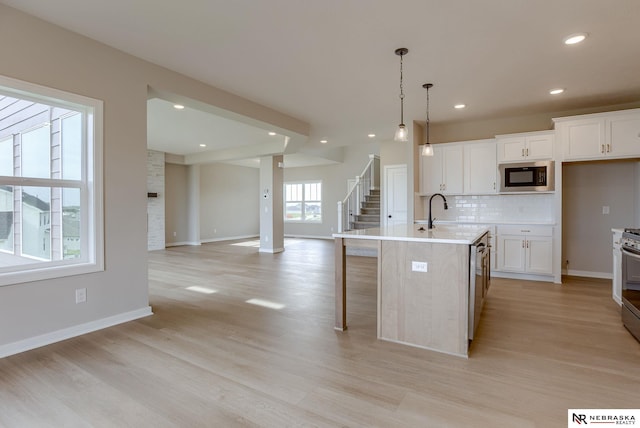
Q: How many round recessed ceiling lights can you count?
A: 8